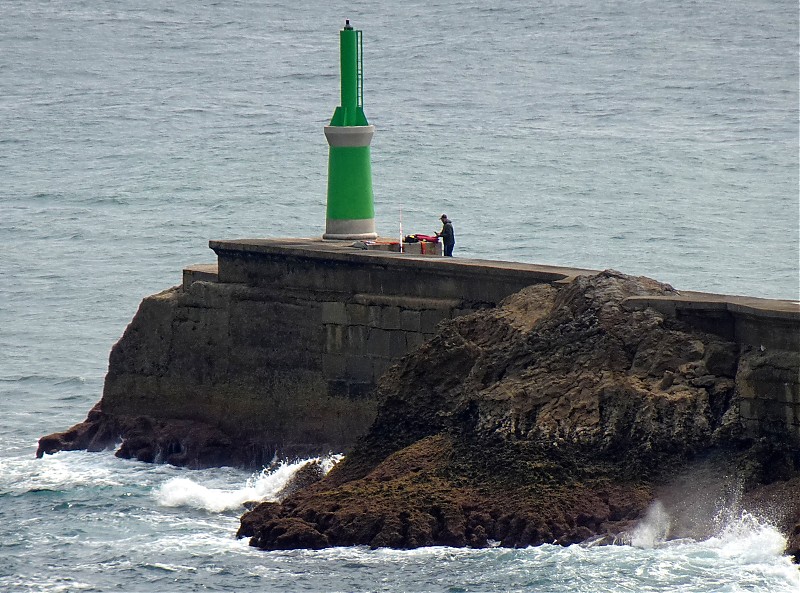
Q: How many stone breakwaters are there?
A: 1